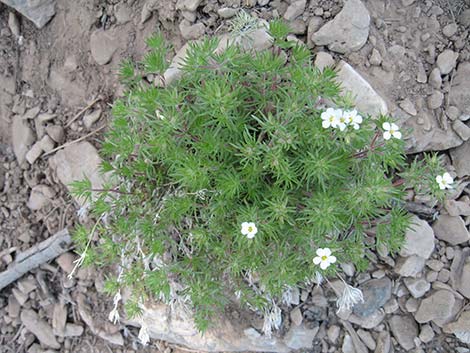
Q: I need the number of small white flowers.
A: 7